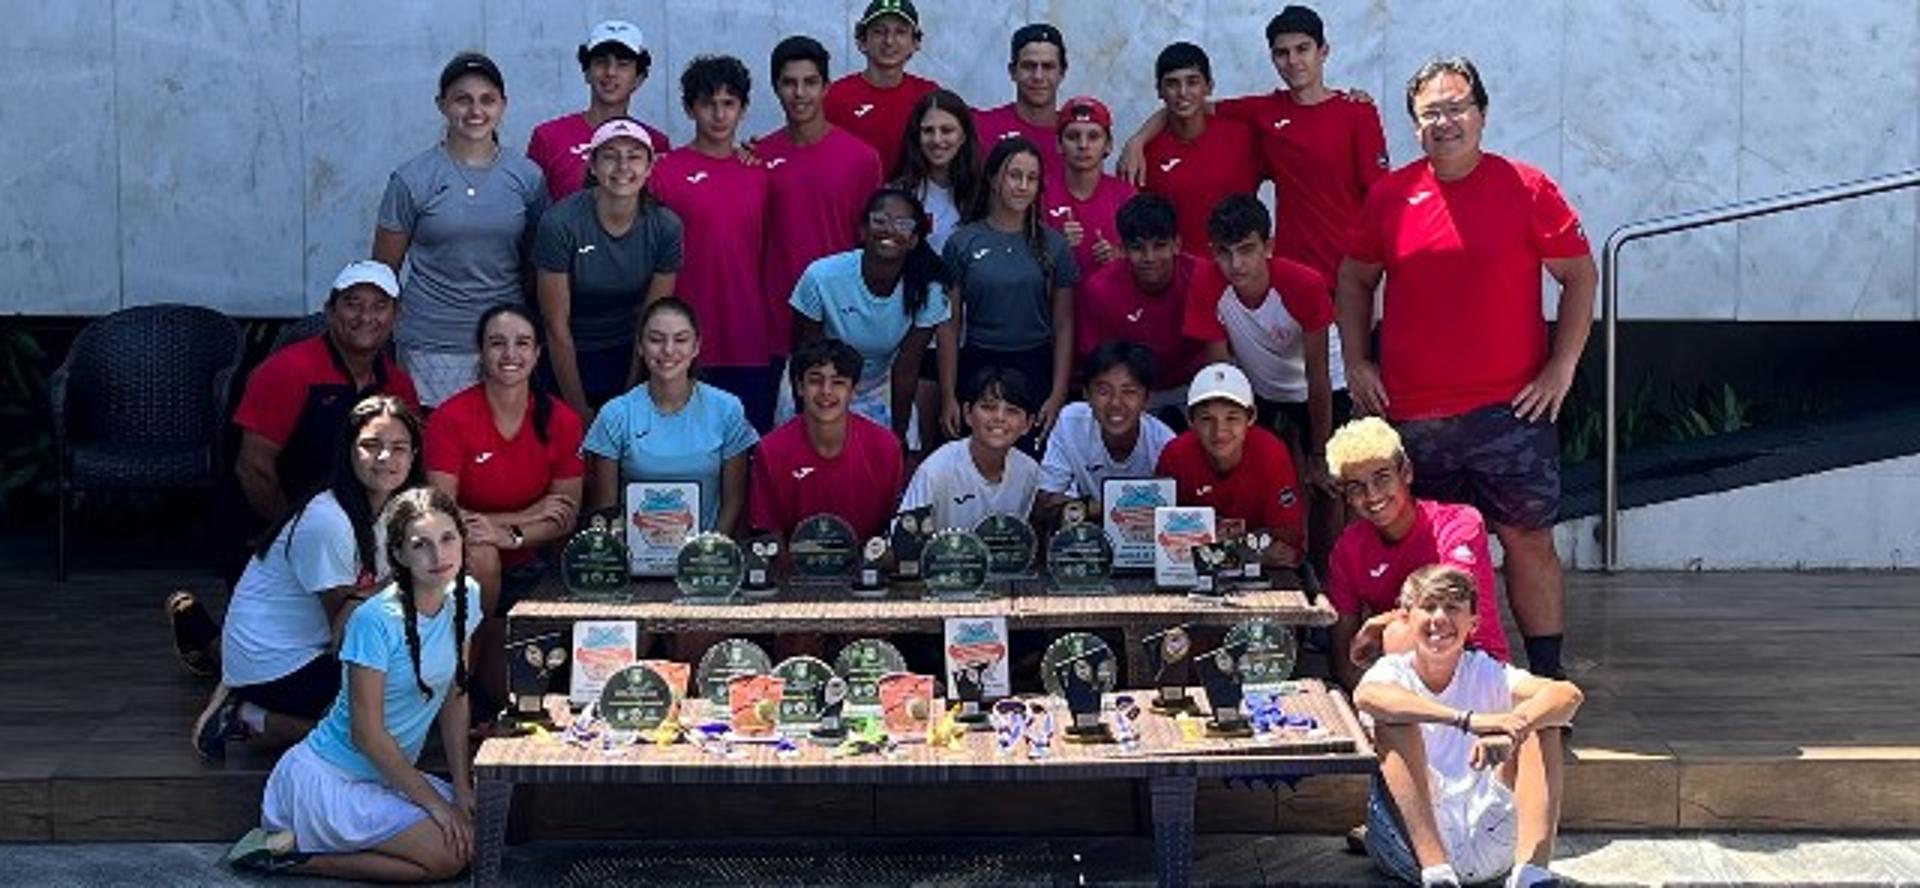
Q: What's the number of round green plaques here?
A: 12